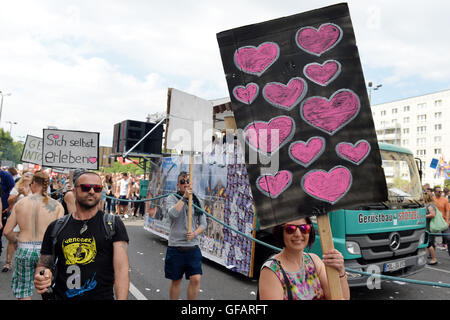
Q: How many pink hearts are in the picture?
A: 13